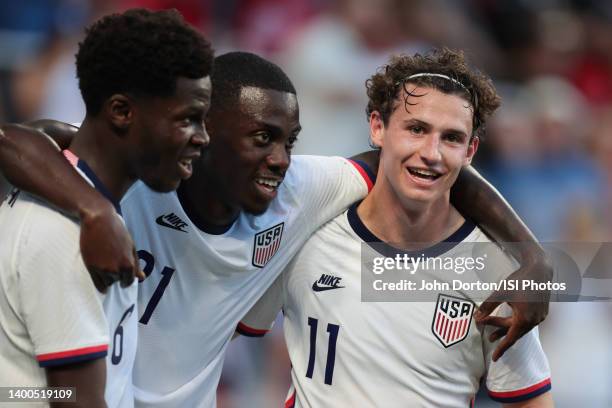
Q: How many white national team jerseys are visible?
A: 3